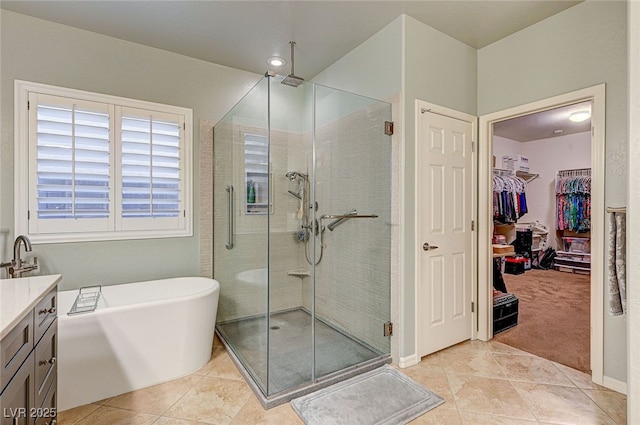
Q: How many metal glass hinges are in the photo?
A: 2